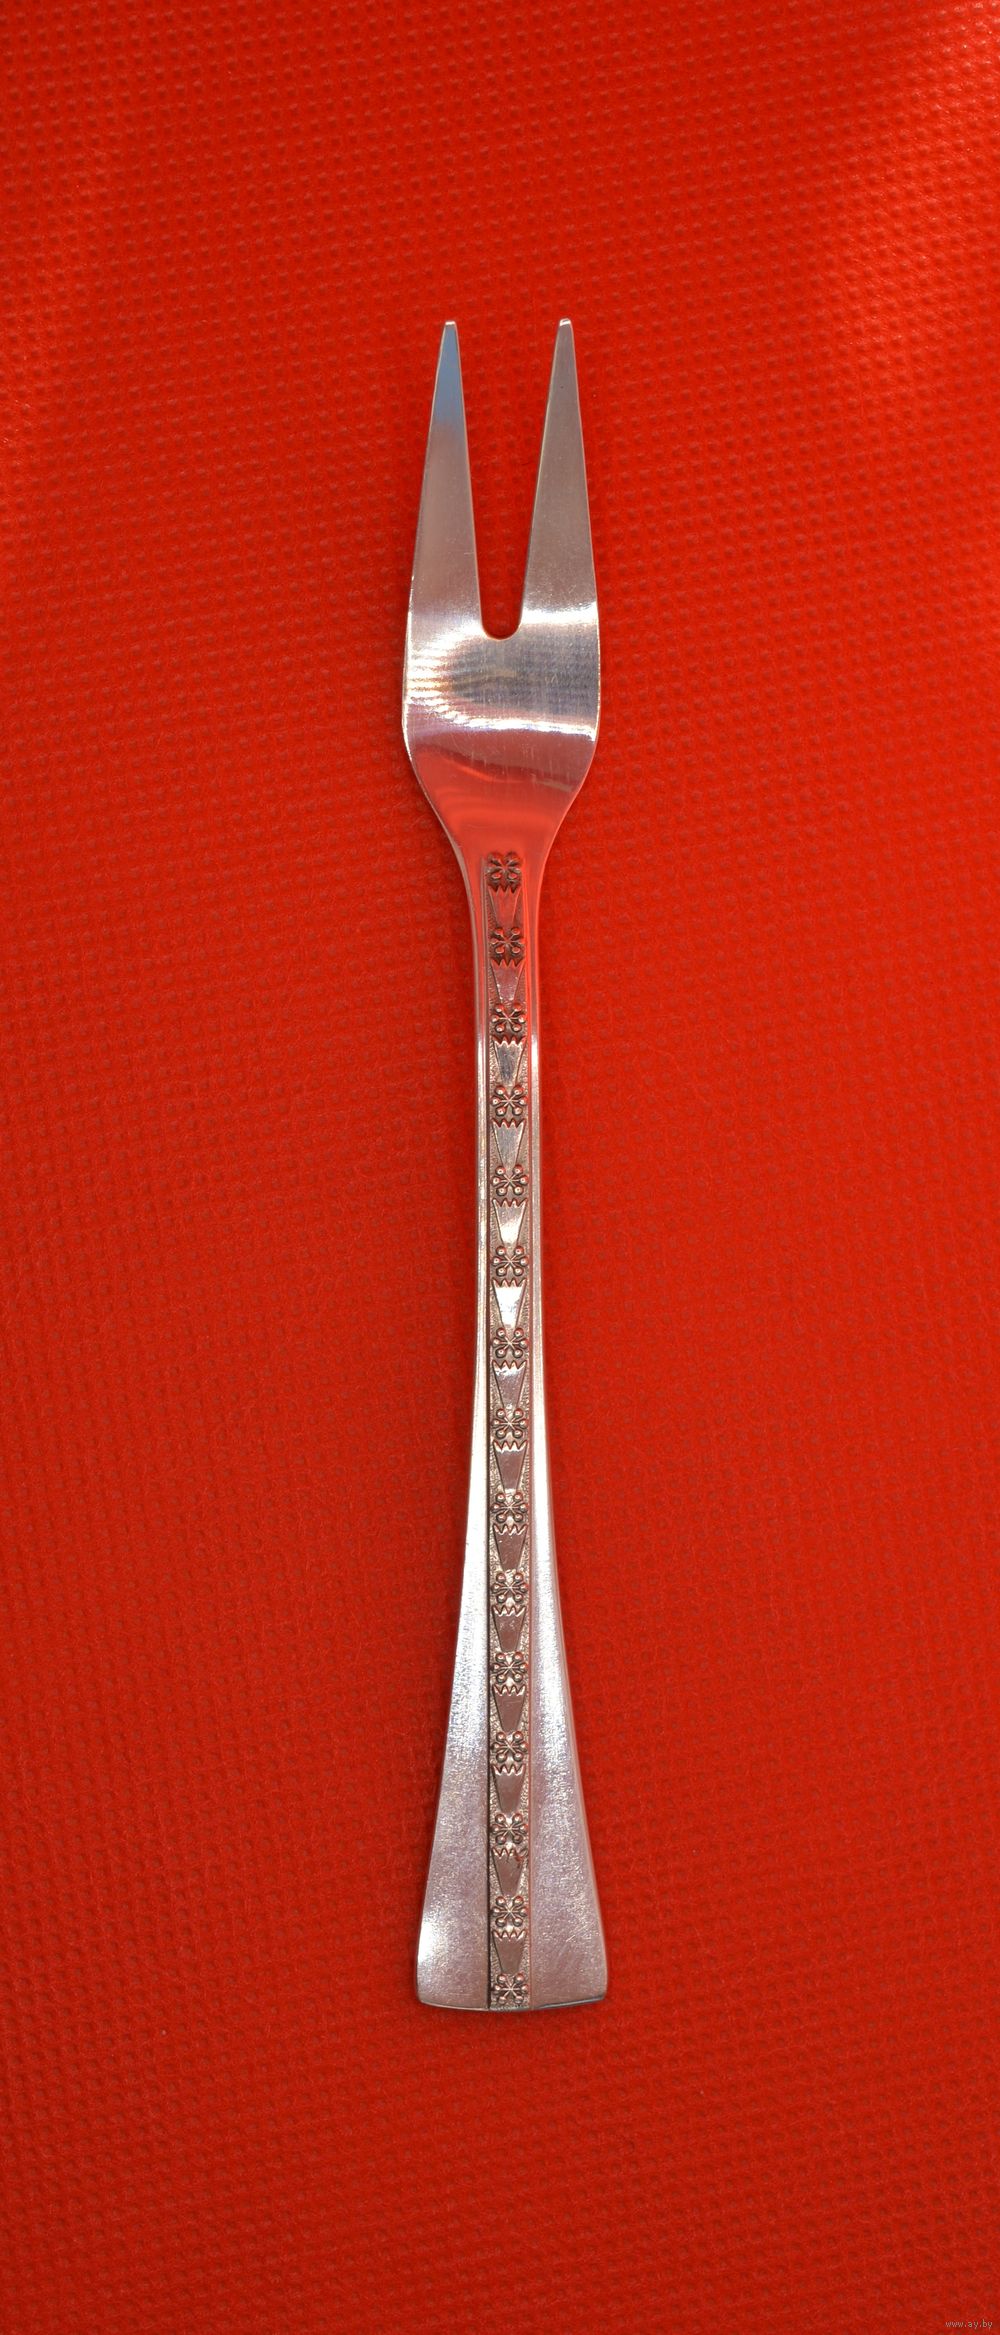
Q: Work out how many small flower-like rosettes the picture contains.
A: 15